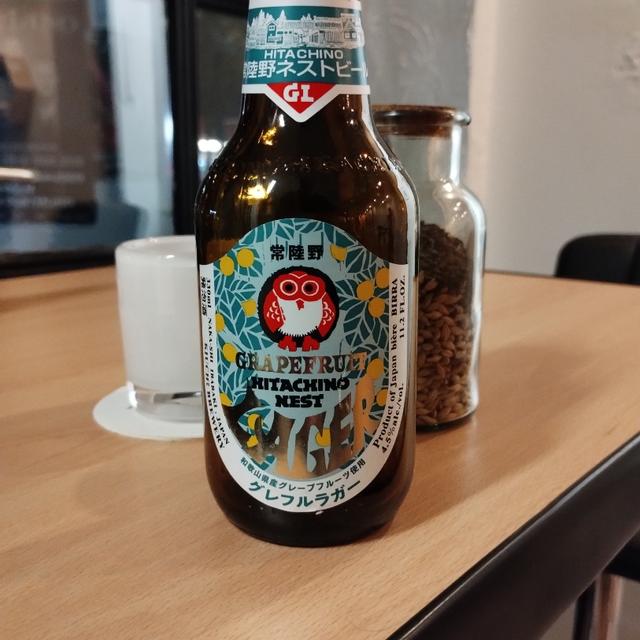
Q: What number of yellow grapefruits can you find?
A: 15